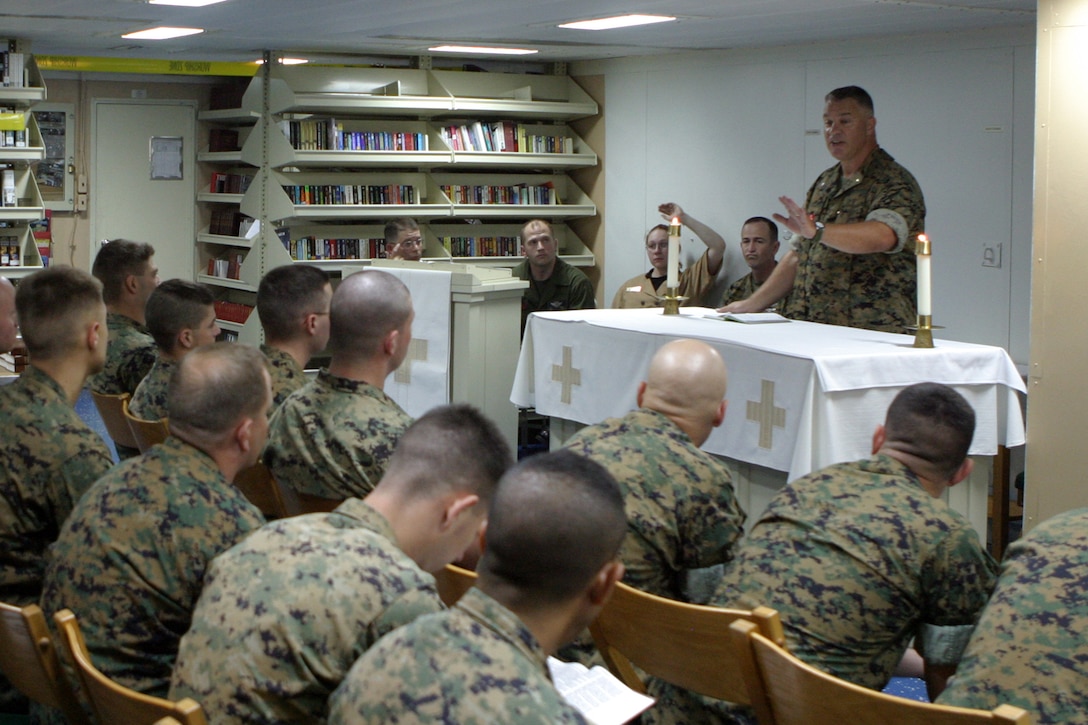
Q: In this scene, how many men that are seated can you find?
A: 15